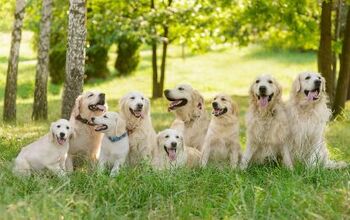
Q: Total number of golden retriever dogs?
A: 9